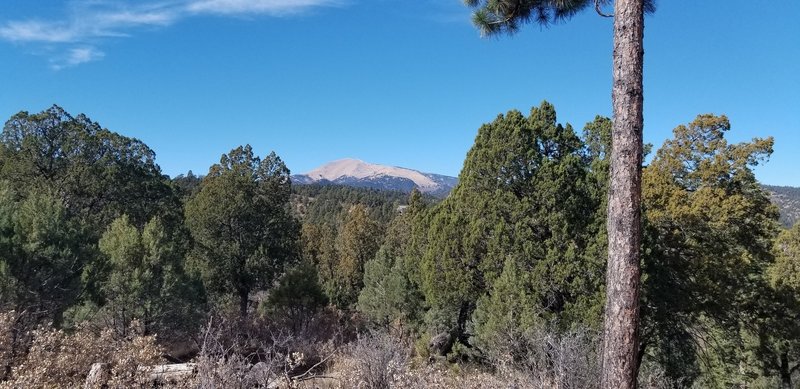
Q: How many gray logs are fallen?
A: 1